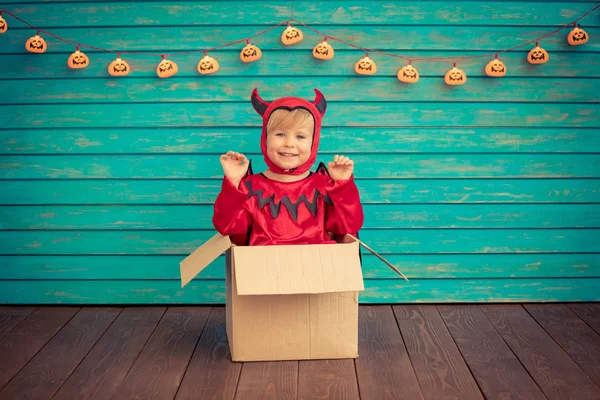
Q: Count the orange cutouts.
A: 15